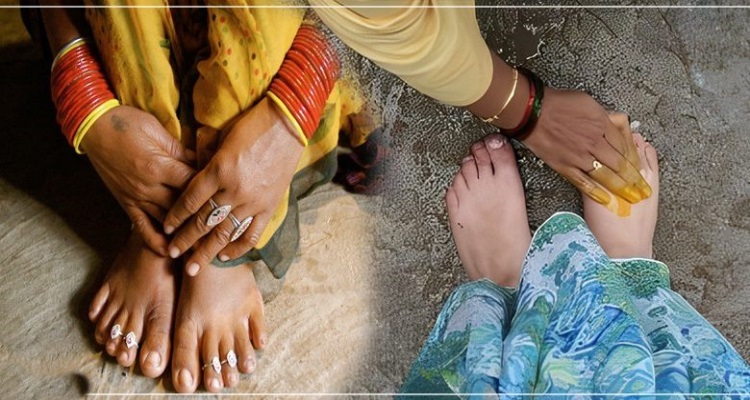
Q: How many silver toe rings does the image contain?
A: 4